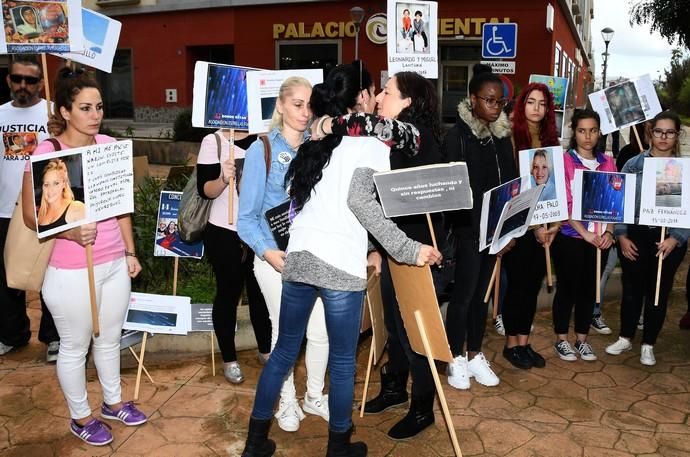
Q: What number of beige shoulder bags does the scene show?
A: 1